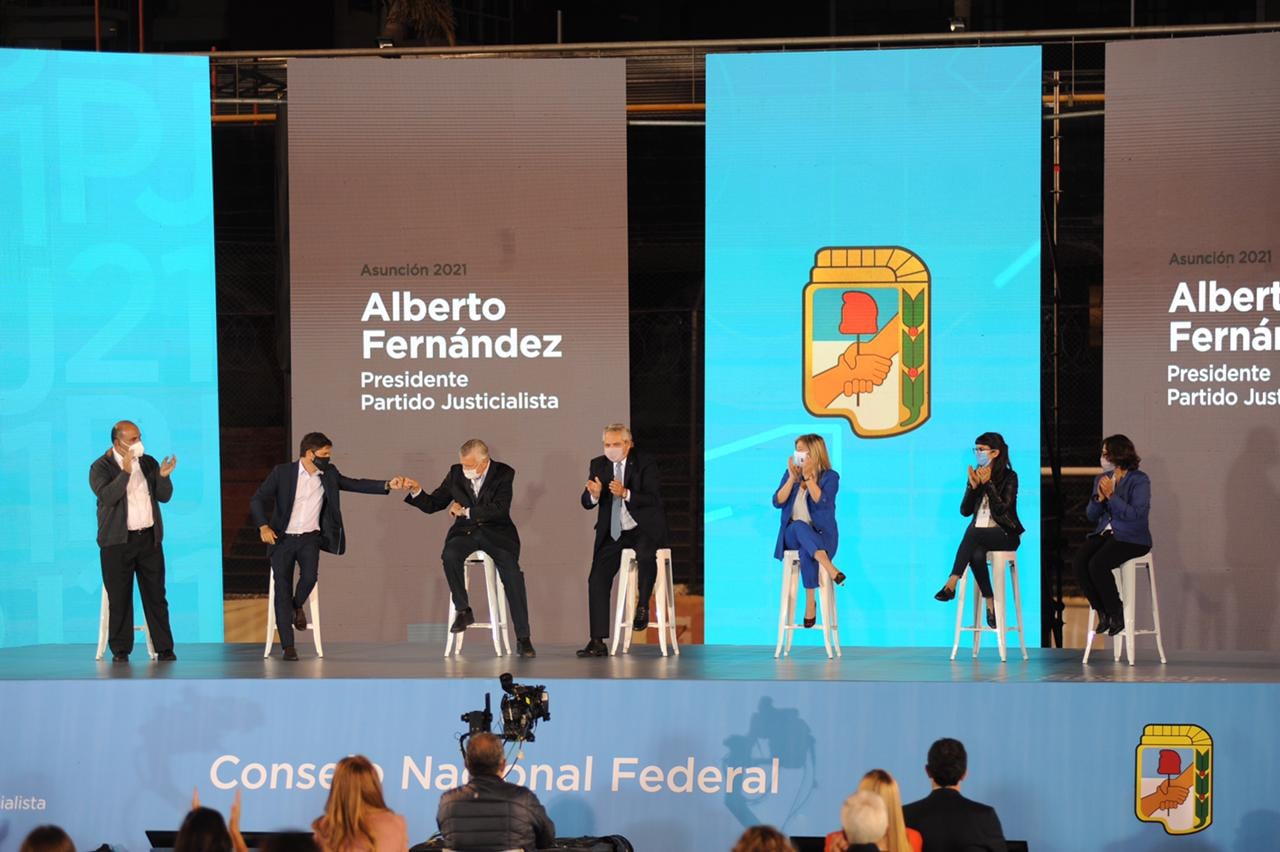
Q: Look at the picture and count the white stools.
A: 7